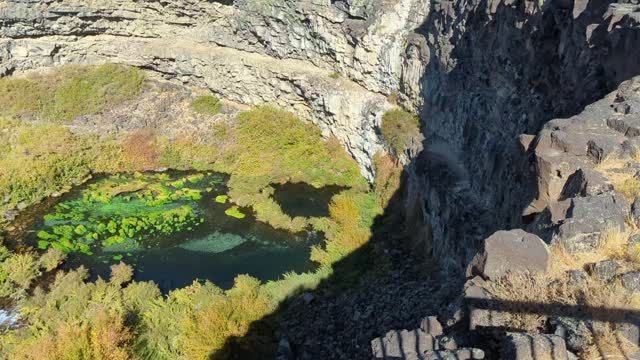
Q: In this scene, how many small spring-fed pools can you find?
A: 2